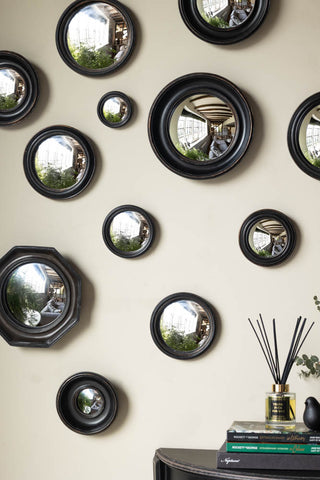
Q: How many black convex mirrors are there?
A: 12